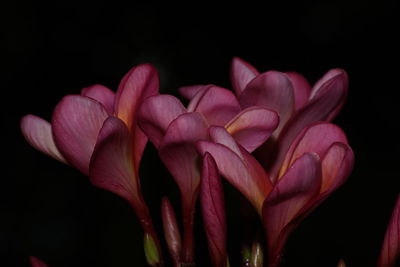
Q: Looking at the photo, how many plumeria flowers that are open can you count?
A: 4